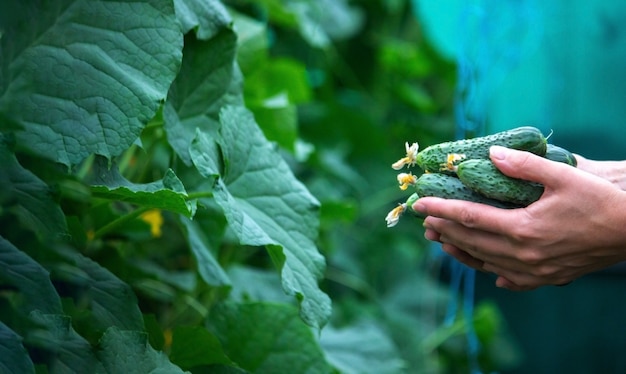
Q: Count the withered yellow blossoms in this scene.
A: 4